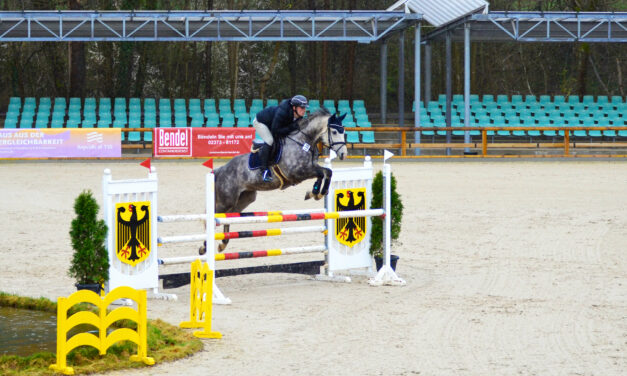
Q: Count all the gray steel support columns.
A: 6